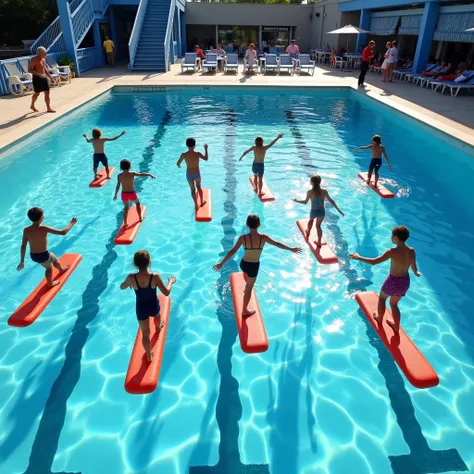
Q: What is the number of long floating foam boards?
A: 10